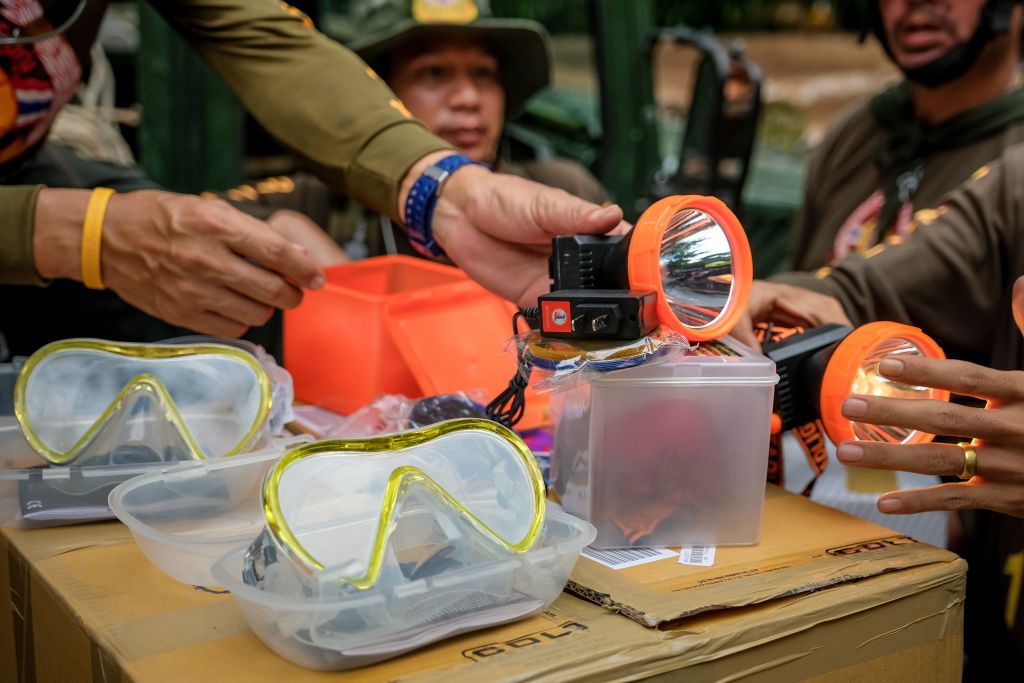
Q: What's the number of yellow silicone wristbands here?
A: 1